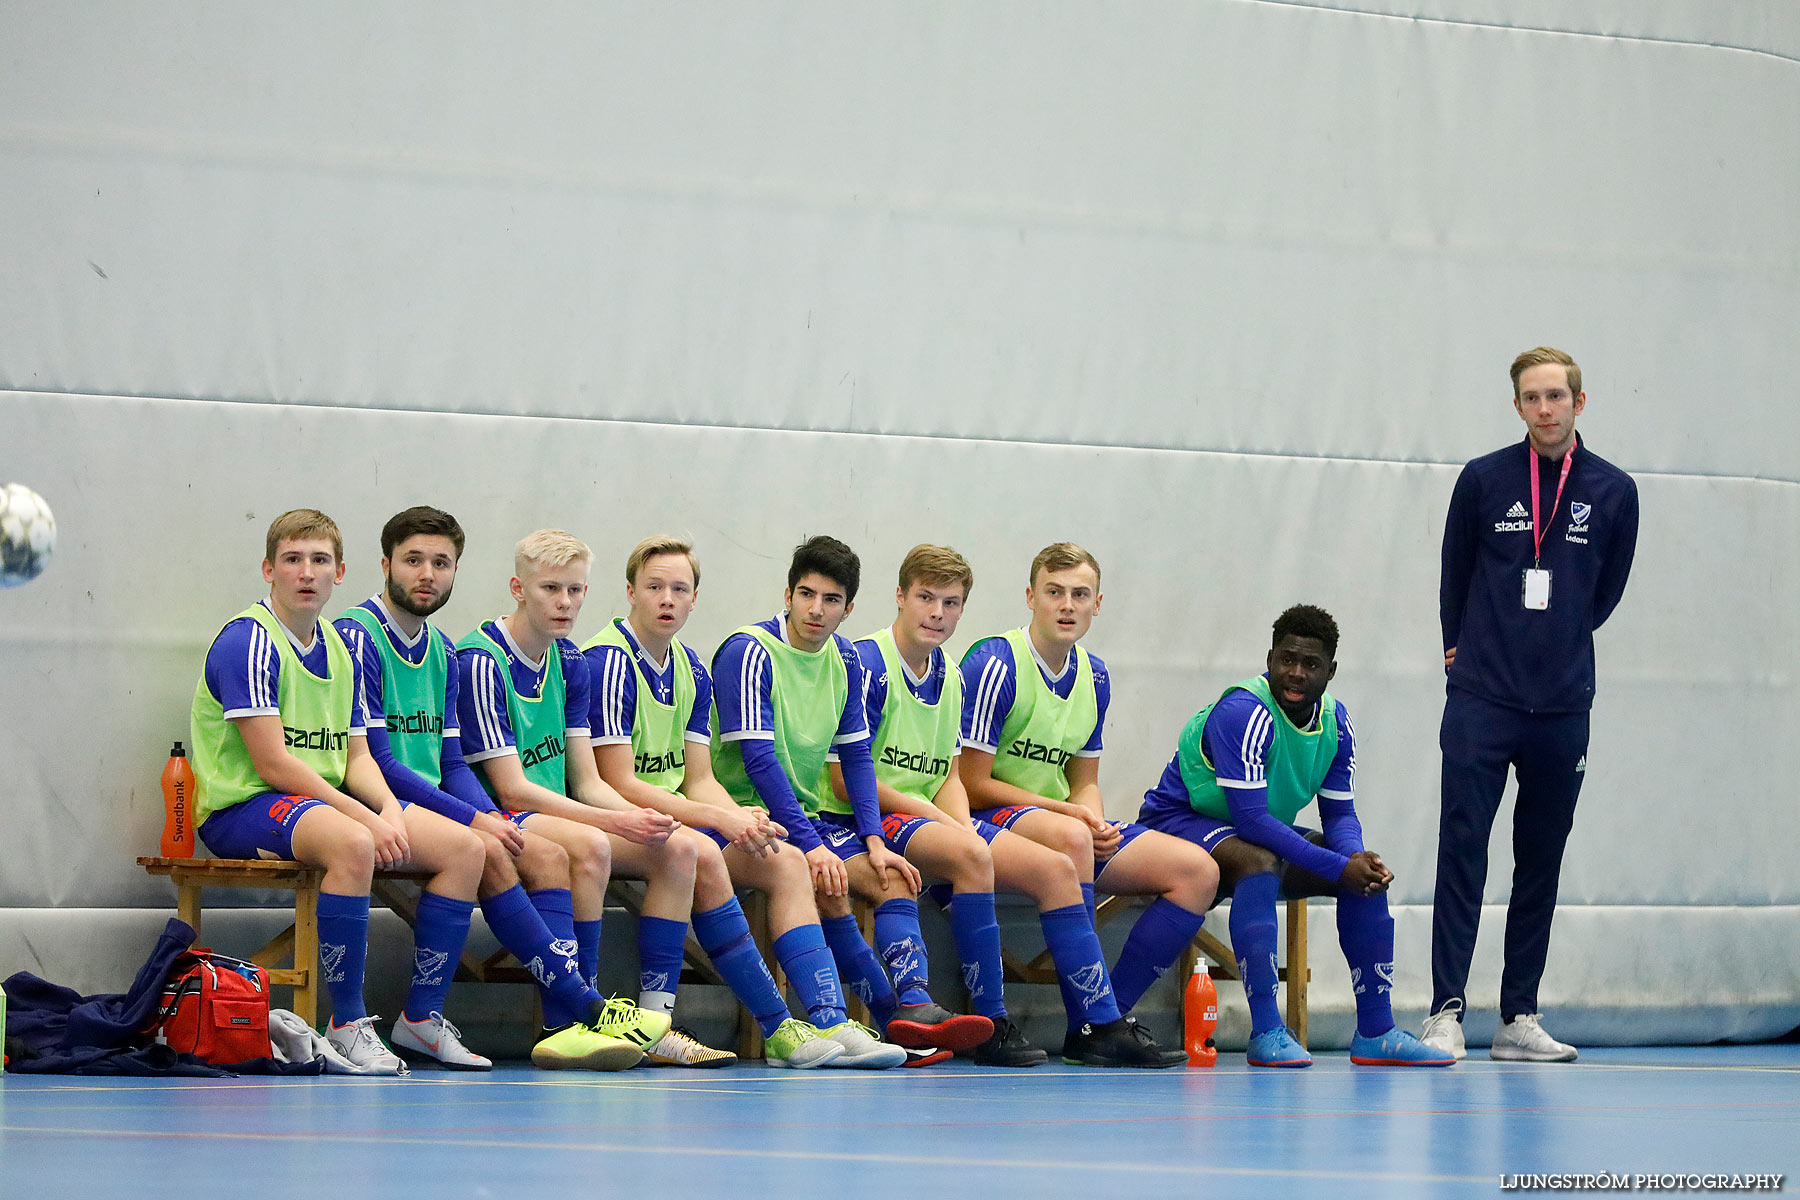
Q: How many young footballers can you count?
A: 8